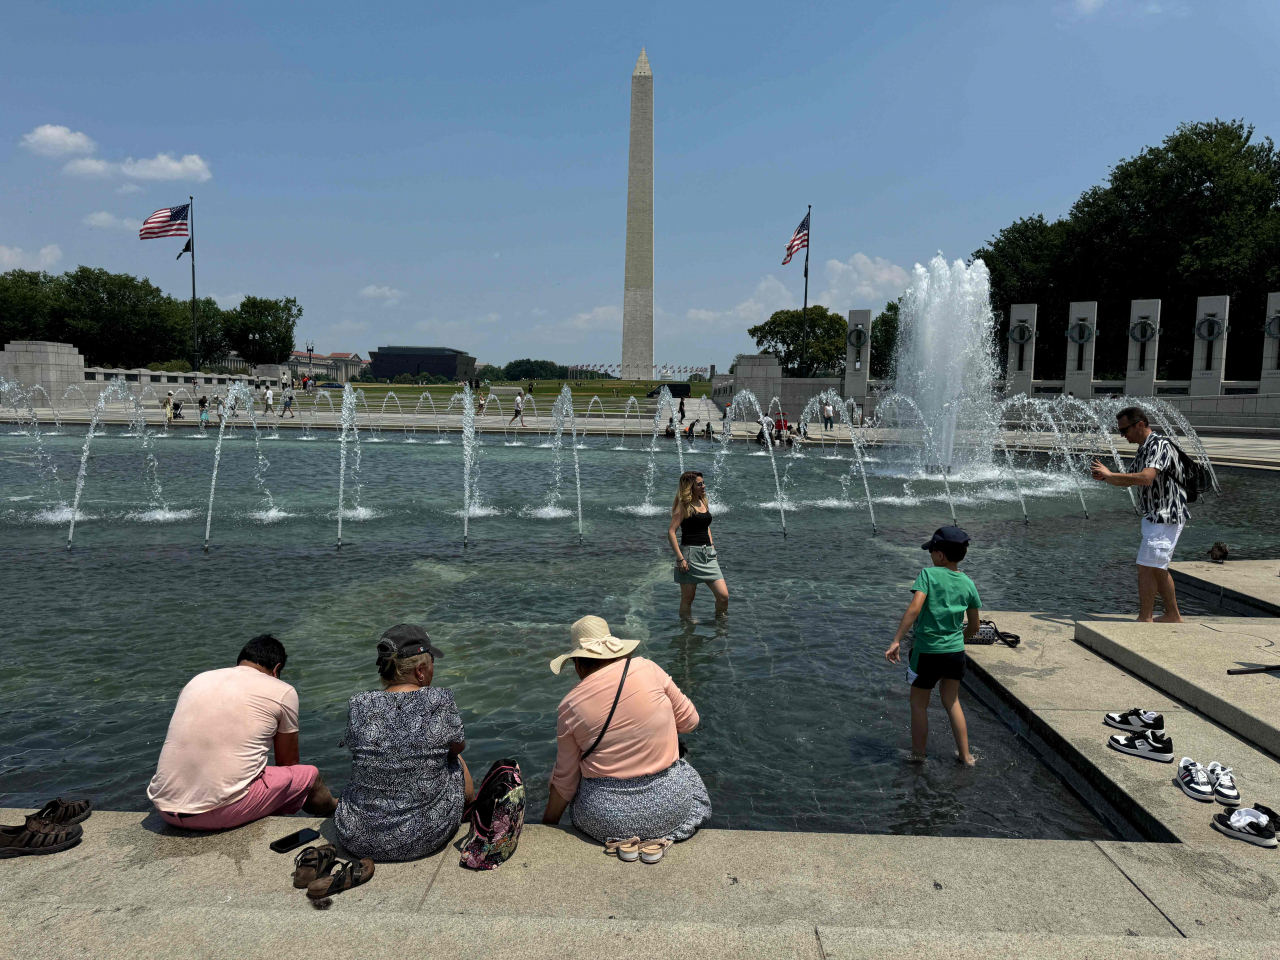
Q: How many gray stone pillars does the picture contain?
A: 6